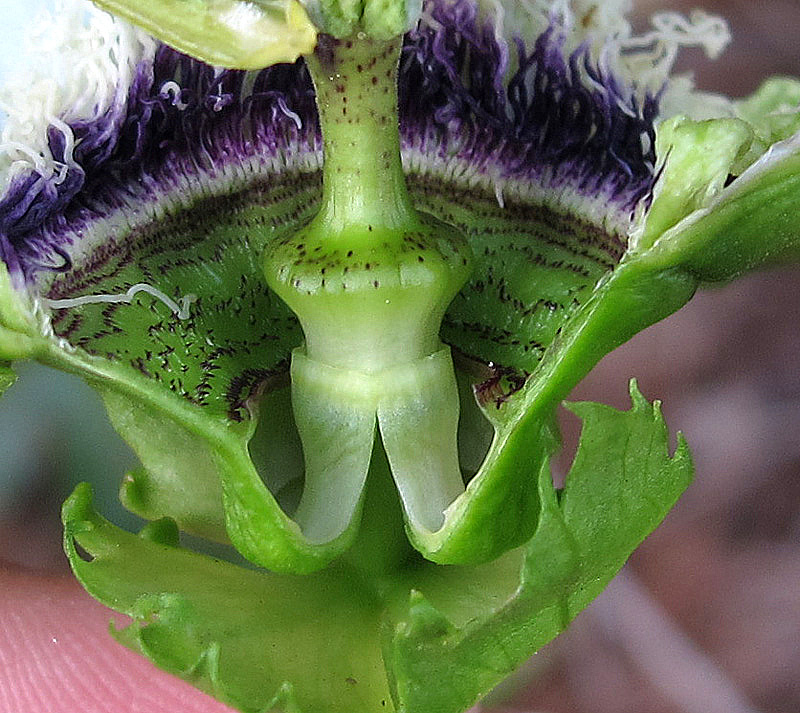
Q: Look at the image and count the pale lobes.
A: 2